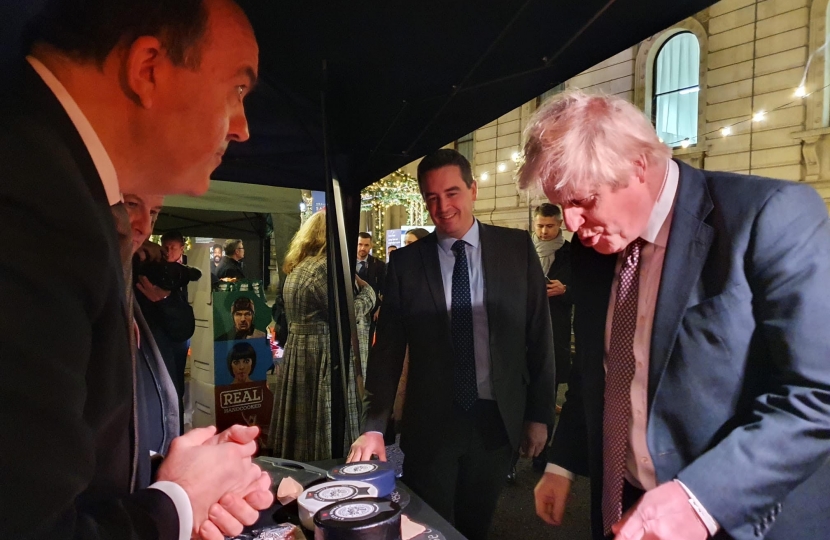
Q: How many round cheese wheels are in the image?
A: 3